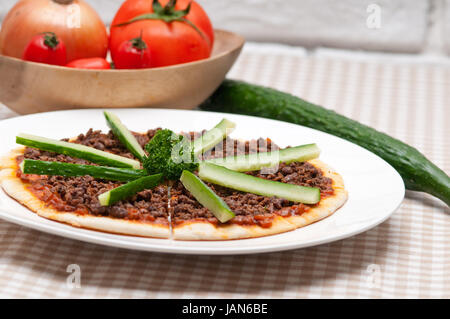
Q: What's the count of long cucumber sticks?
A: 8